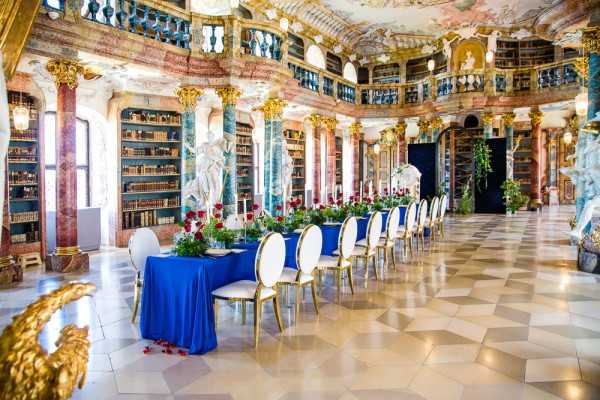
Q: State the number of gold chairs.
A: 10